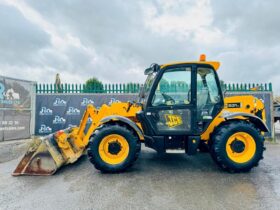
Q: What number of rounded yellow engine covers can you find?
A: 1